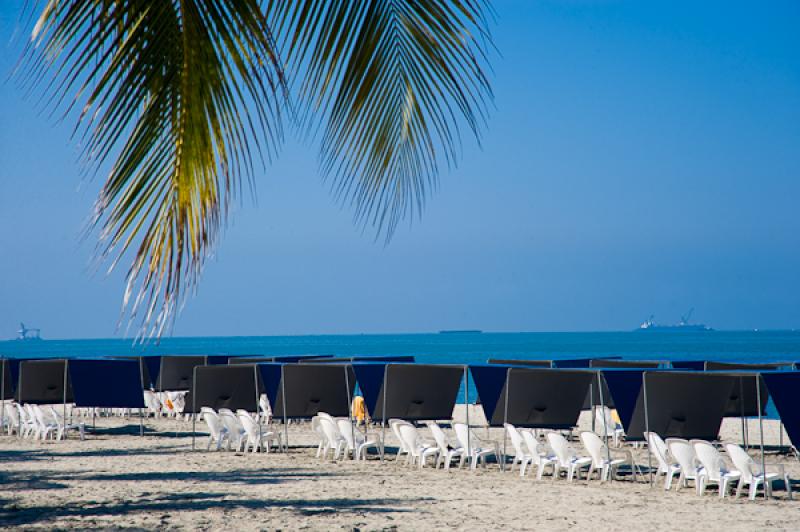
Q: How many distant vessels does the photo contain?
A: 3